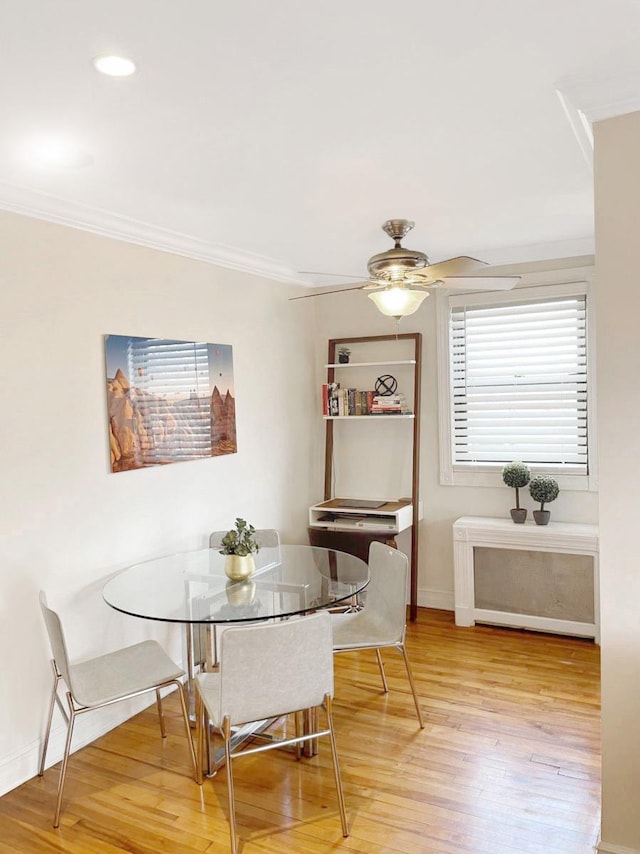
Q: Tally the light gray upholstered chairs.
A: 4